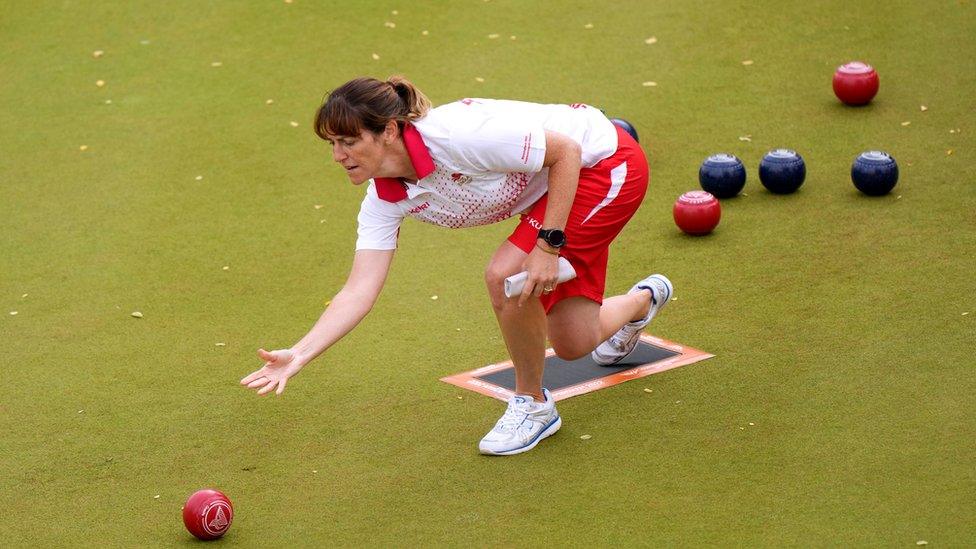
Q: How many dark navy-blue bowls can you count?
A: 4